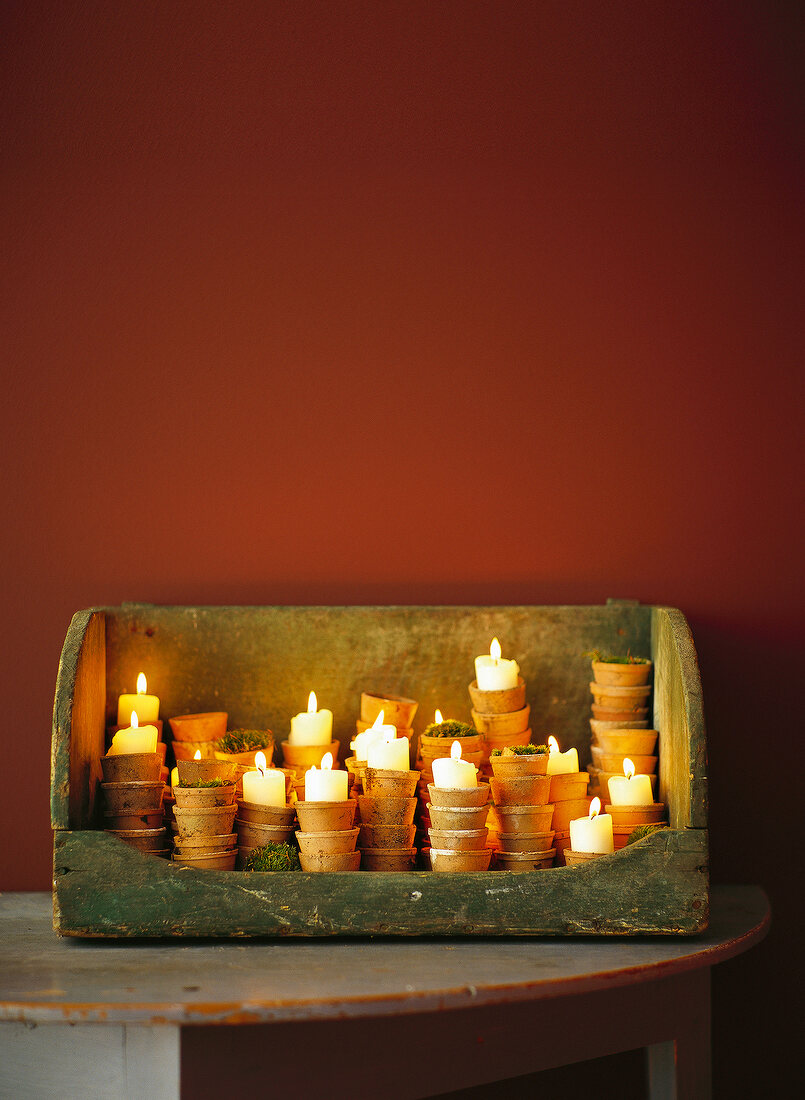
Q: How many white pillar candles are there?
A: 12